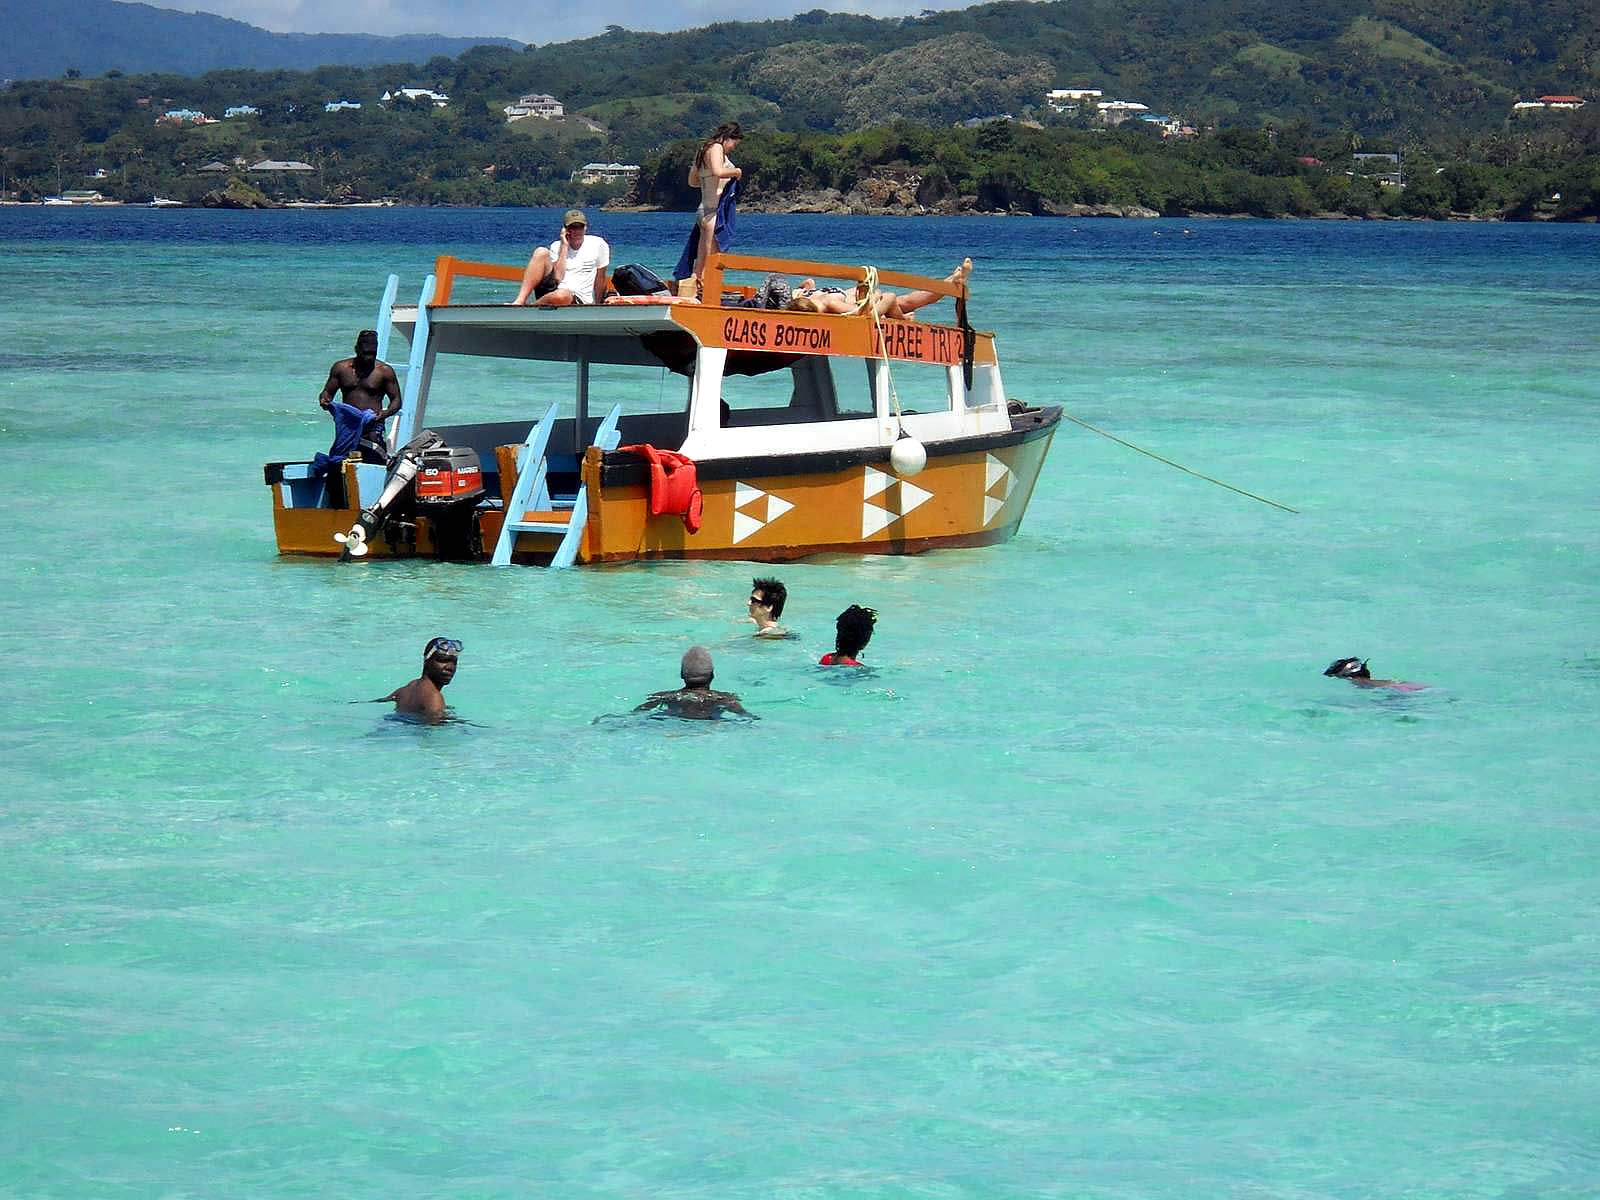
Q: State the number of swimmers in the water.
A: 5